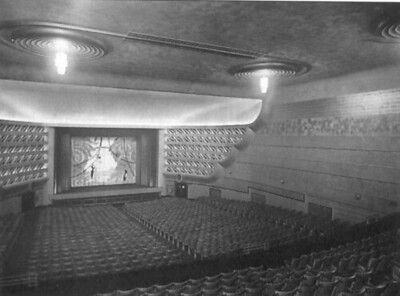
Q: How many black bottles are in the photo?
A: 0